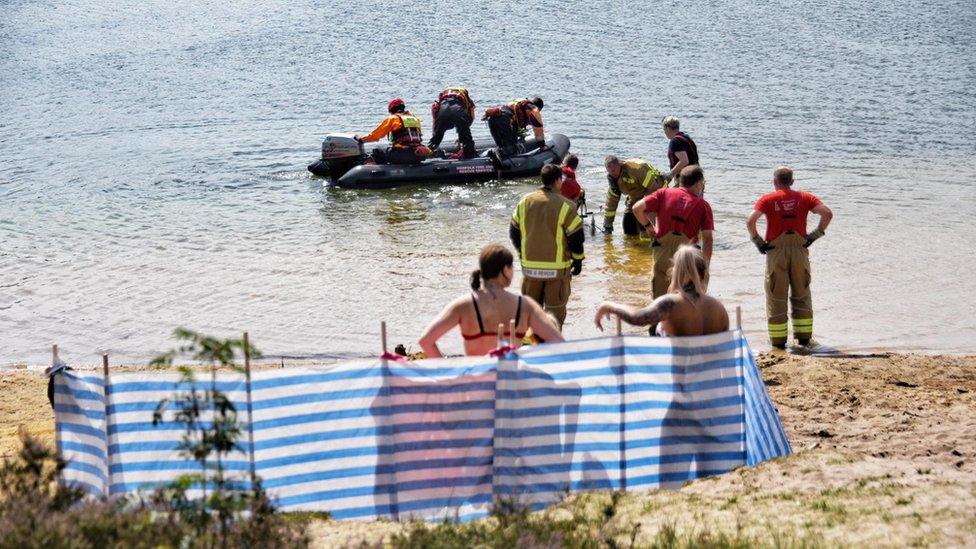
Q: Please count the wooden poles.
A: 8